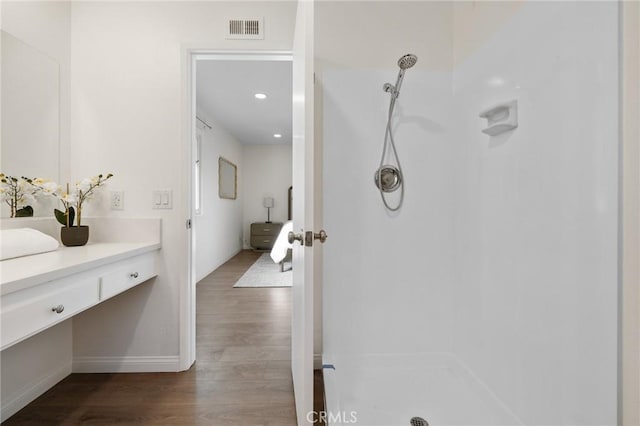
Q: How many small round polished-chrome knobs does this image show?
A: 2